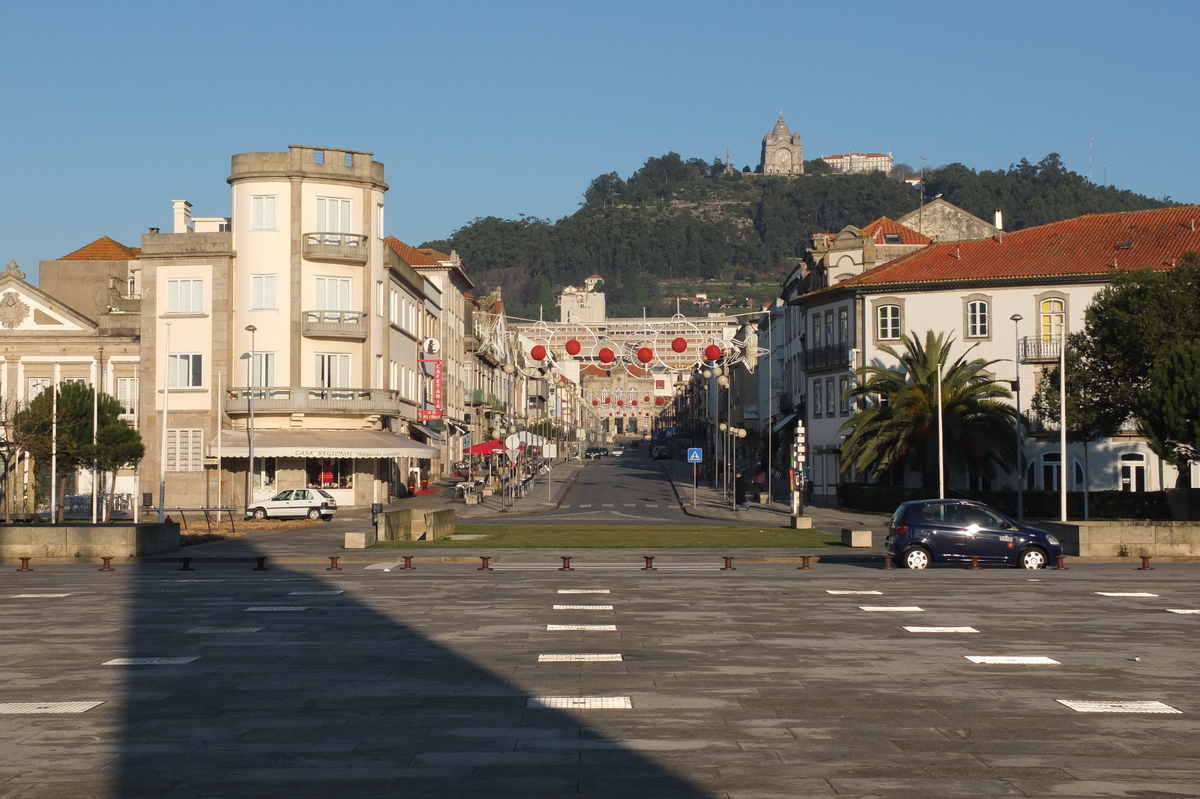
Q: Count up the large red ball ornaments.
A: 6